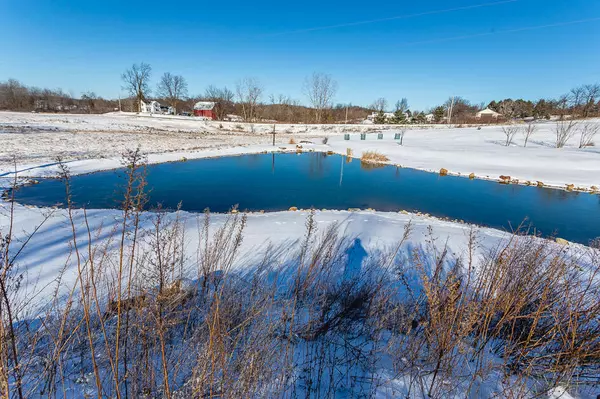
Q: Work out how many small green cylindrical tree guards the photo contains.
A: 4